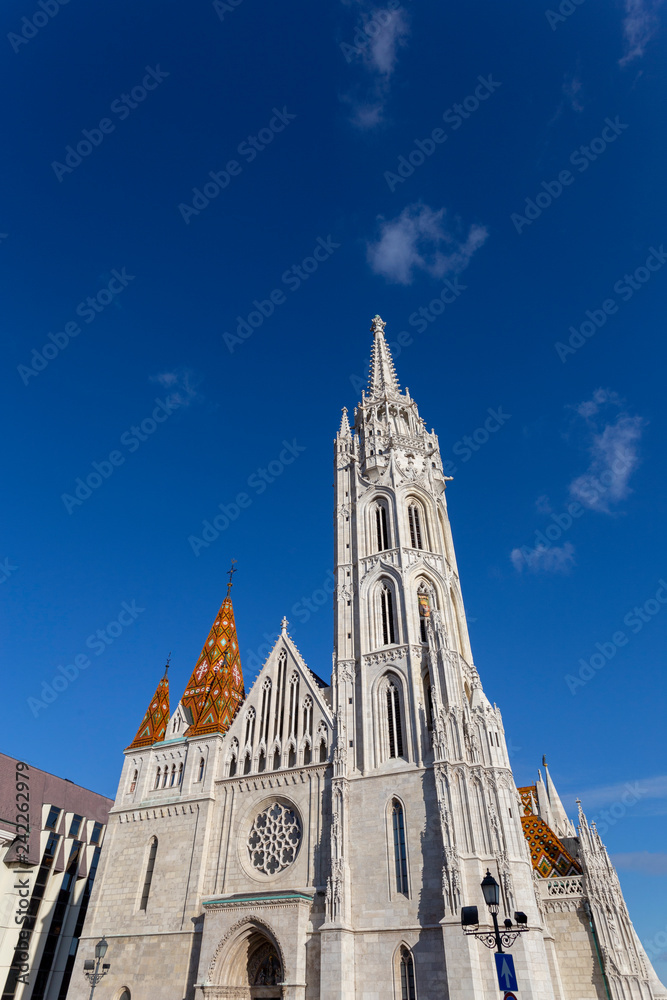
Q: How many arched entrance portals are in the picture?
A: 1